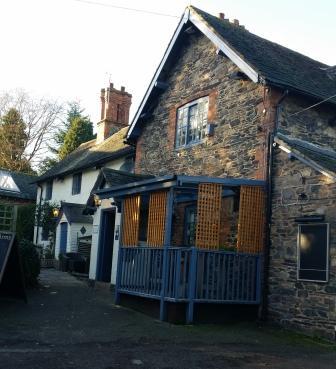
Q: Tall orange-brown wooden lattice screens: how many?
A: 4